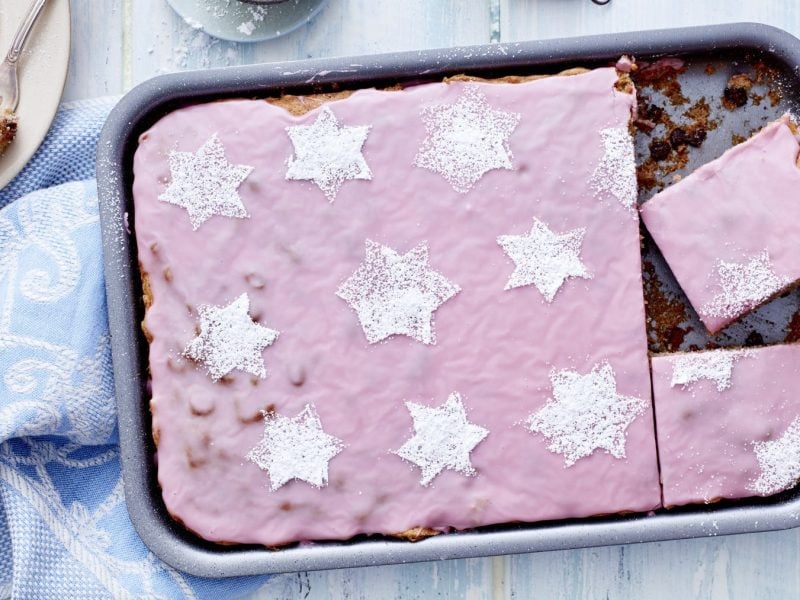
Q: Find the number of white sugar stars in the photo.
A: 13